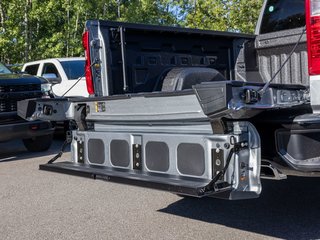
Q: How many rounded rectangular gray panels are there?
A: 4